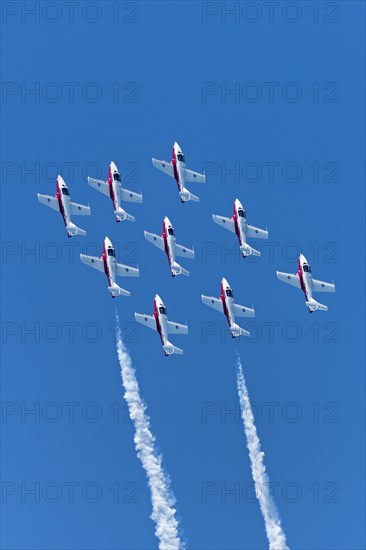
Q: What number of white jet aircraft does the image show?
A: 9